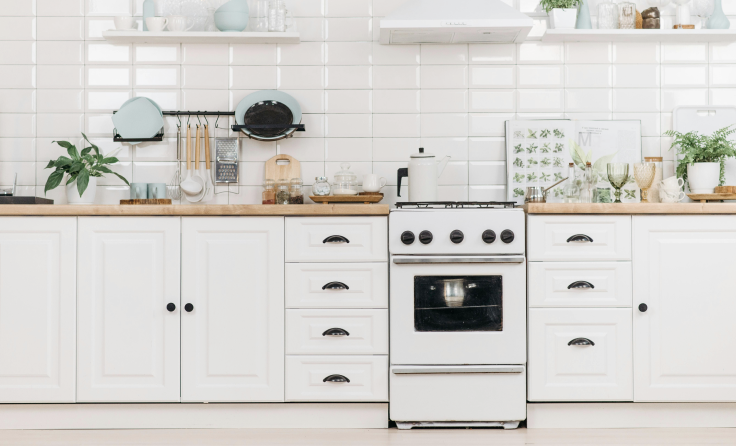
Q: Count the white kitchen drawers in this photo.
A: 7